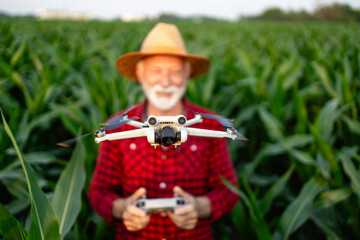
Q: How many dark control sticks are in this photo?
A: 2